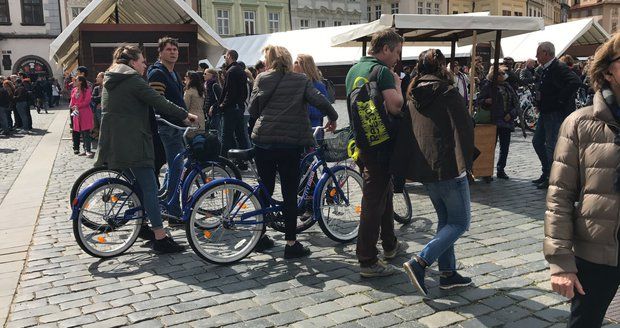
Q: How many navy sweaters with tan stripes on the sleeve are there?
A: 1